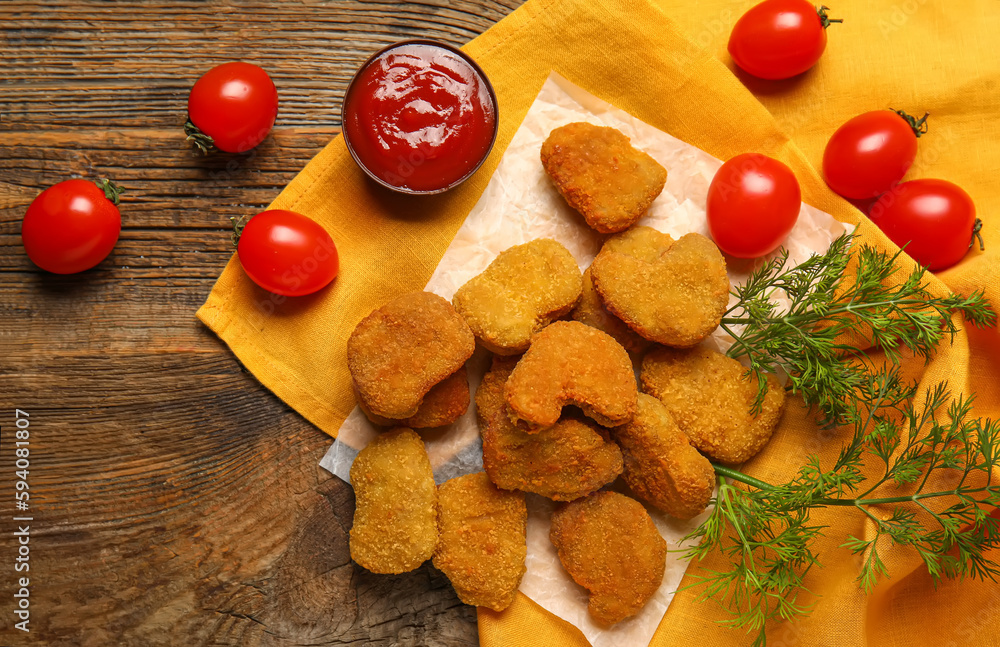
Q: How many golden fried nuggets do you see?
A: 13